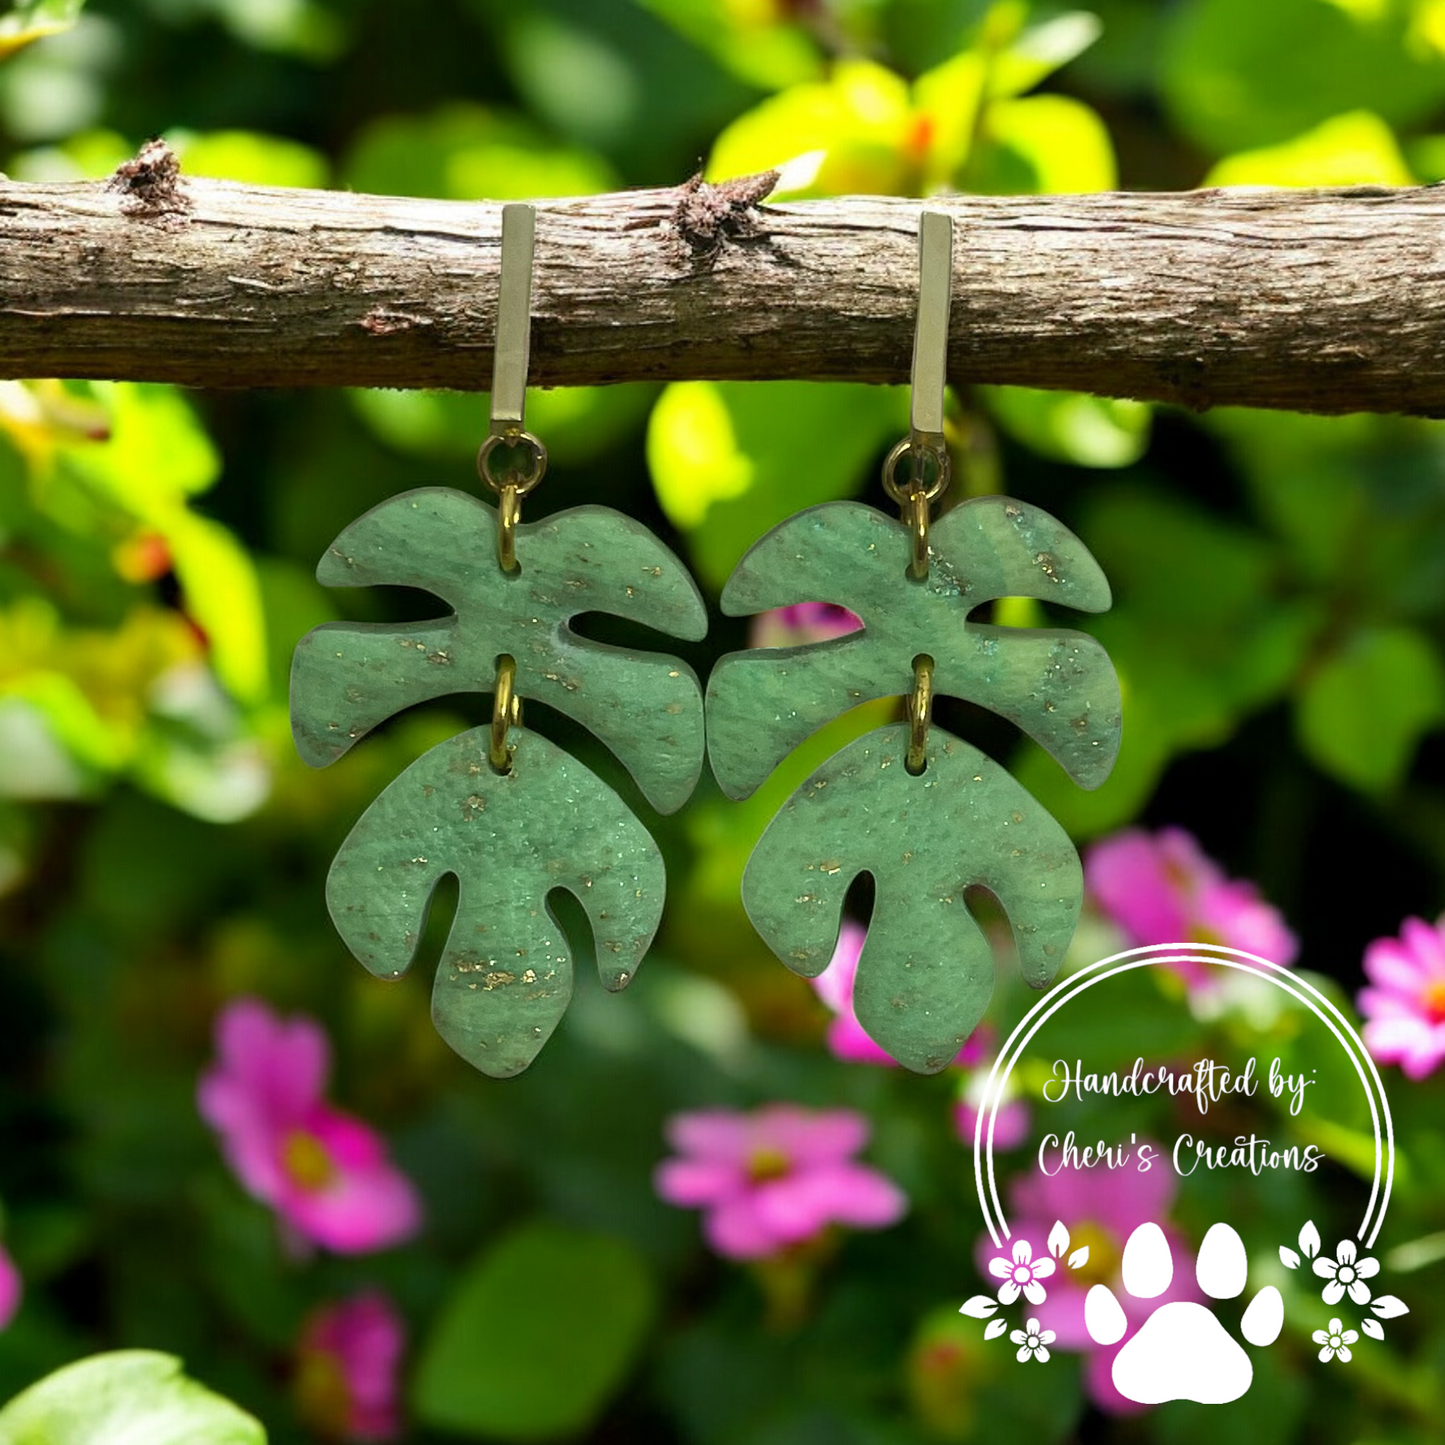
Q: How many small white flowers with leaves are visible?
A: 4